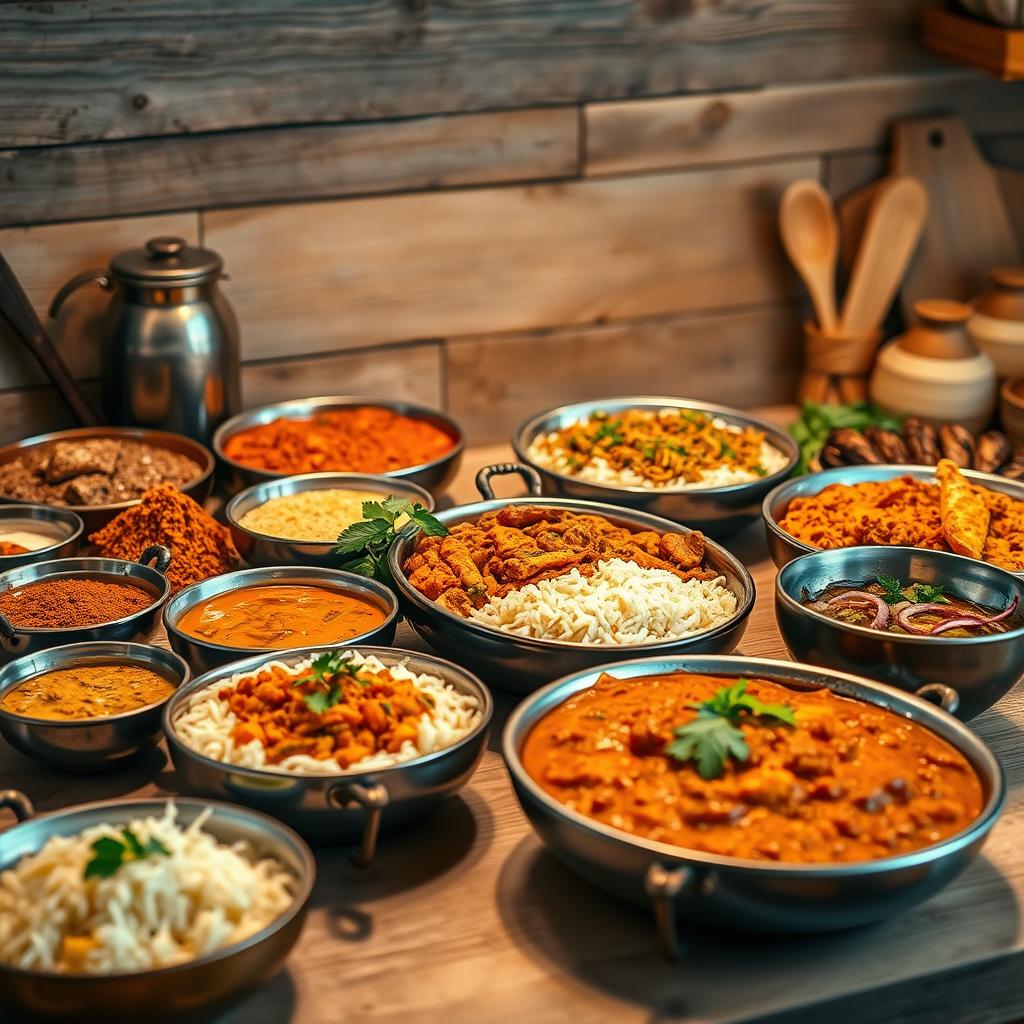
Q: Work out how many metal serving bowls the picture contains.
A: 14